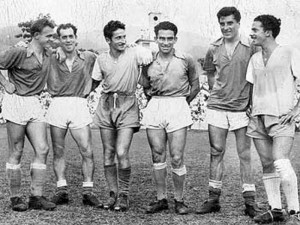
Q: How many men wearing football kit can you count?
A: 6